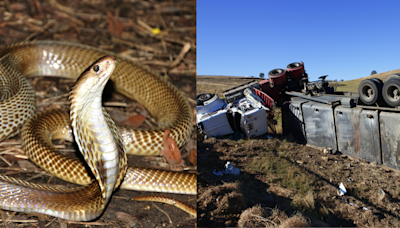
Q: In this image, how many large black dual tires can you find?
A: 2